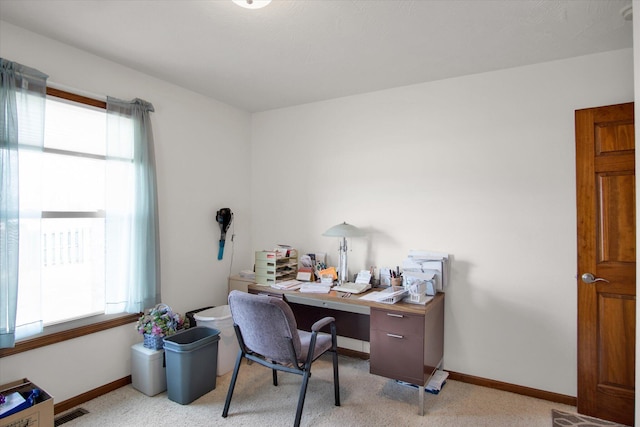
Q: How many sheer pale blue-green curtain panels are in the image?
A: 2